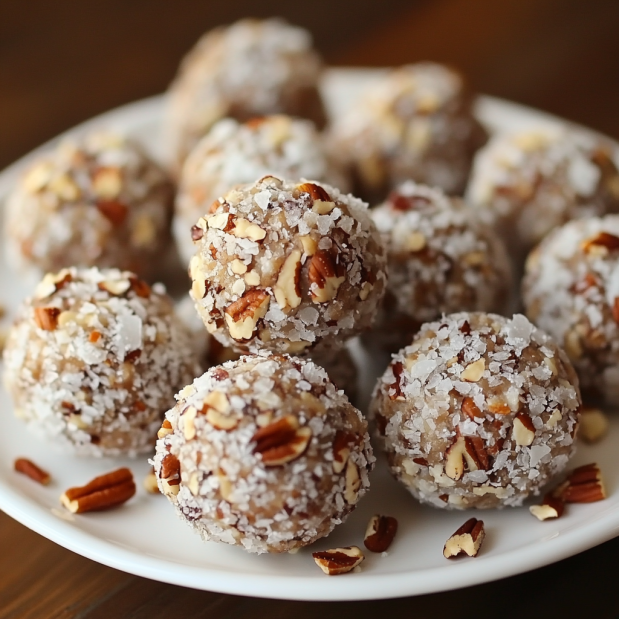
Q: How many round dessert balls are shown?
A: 11